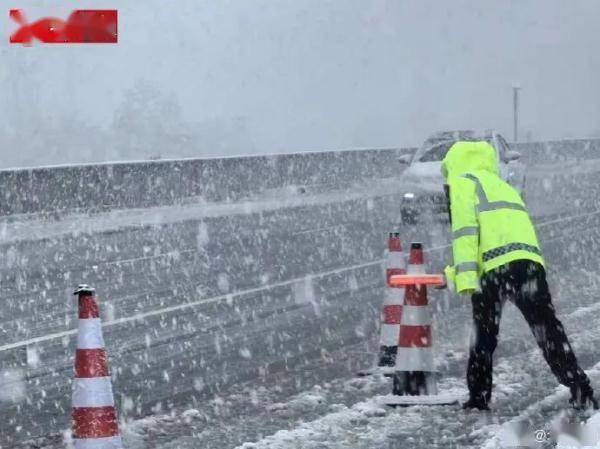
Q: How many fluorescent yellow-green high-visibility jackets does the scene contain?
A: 1